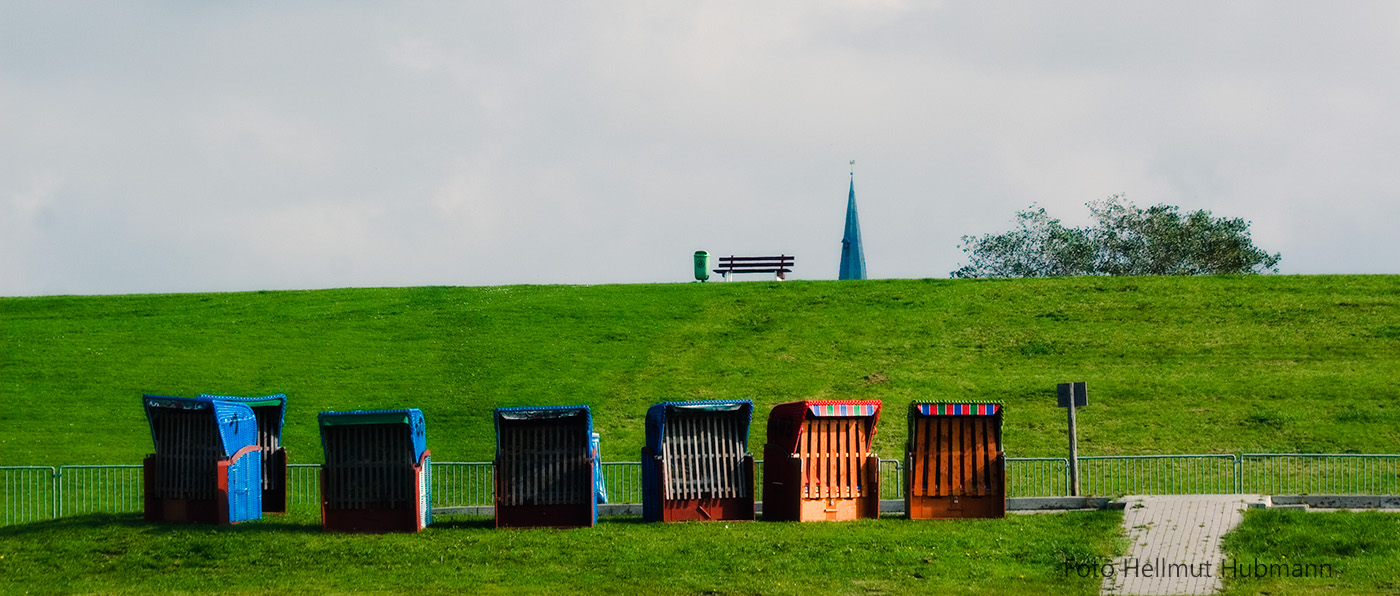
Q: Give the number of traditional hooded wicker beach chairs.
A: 7